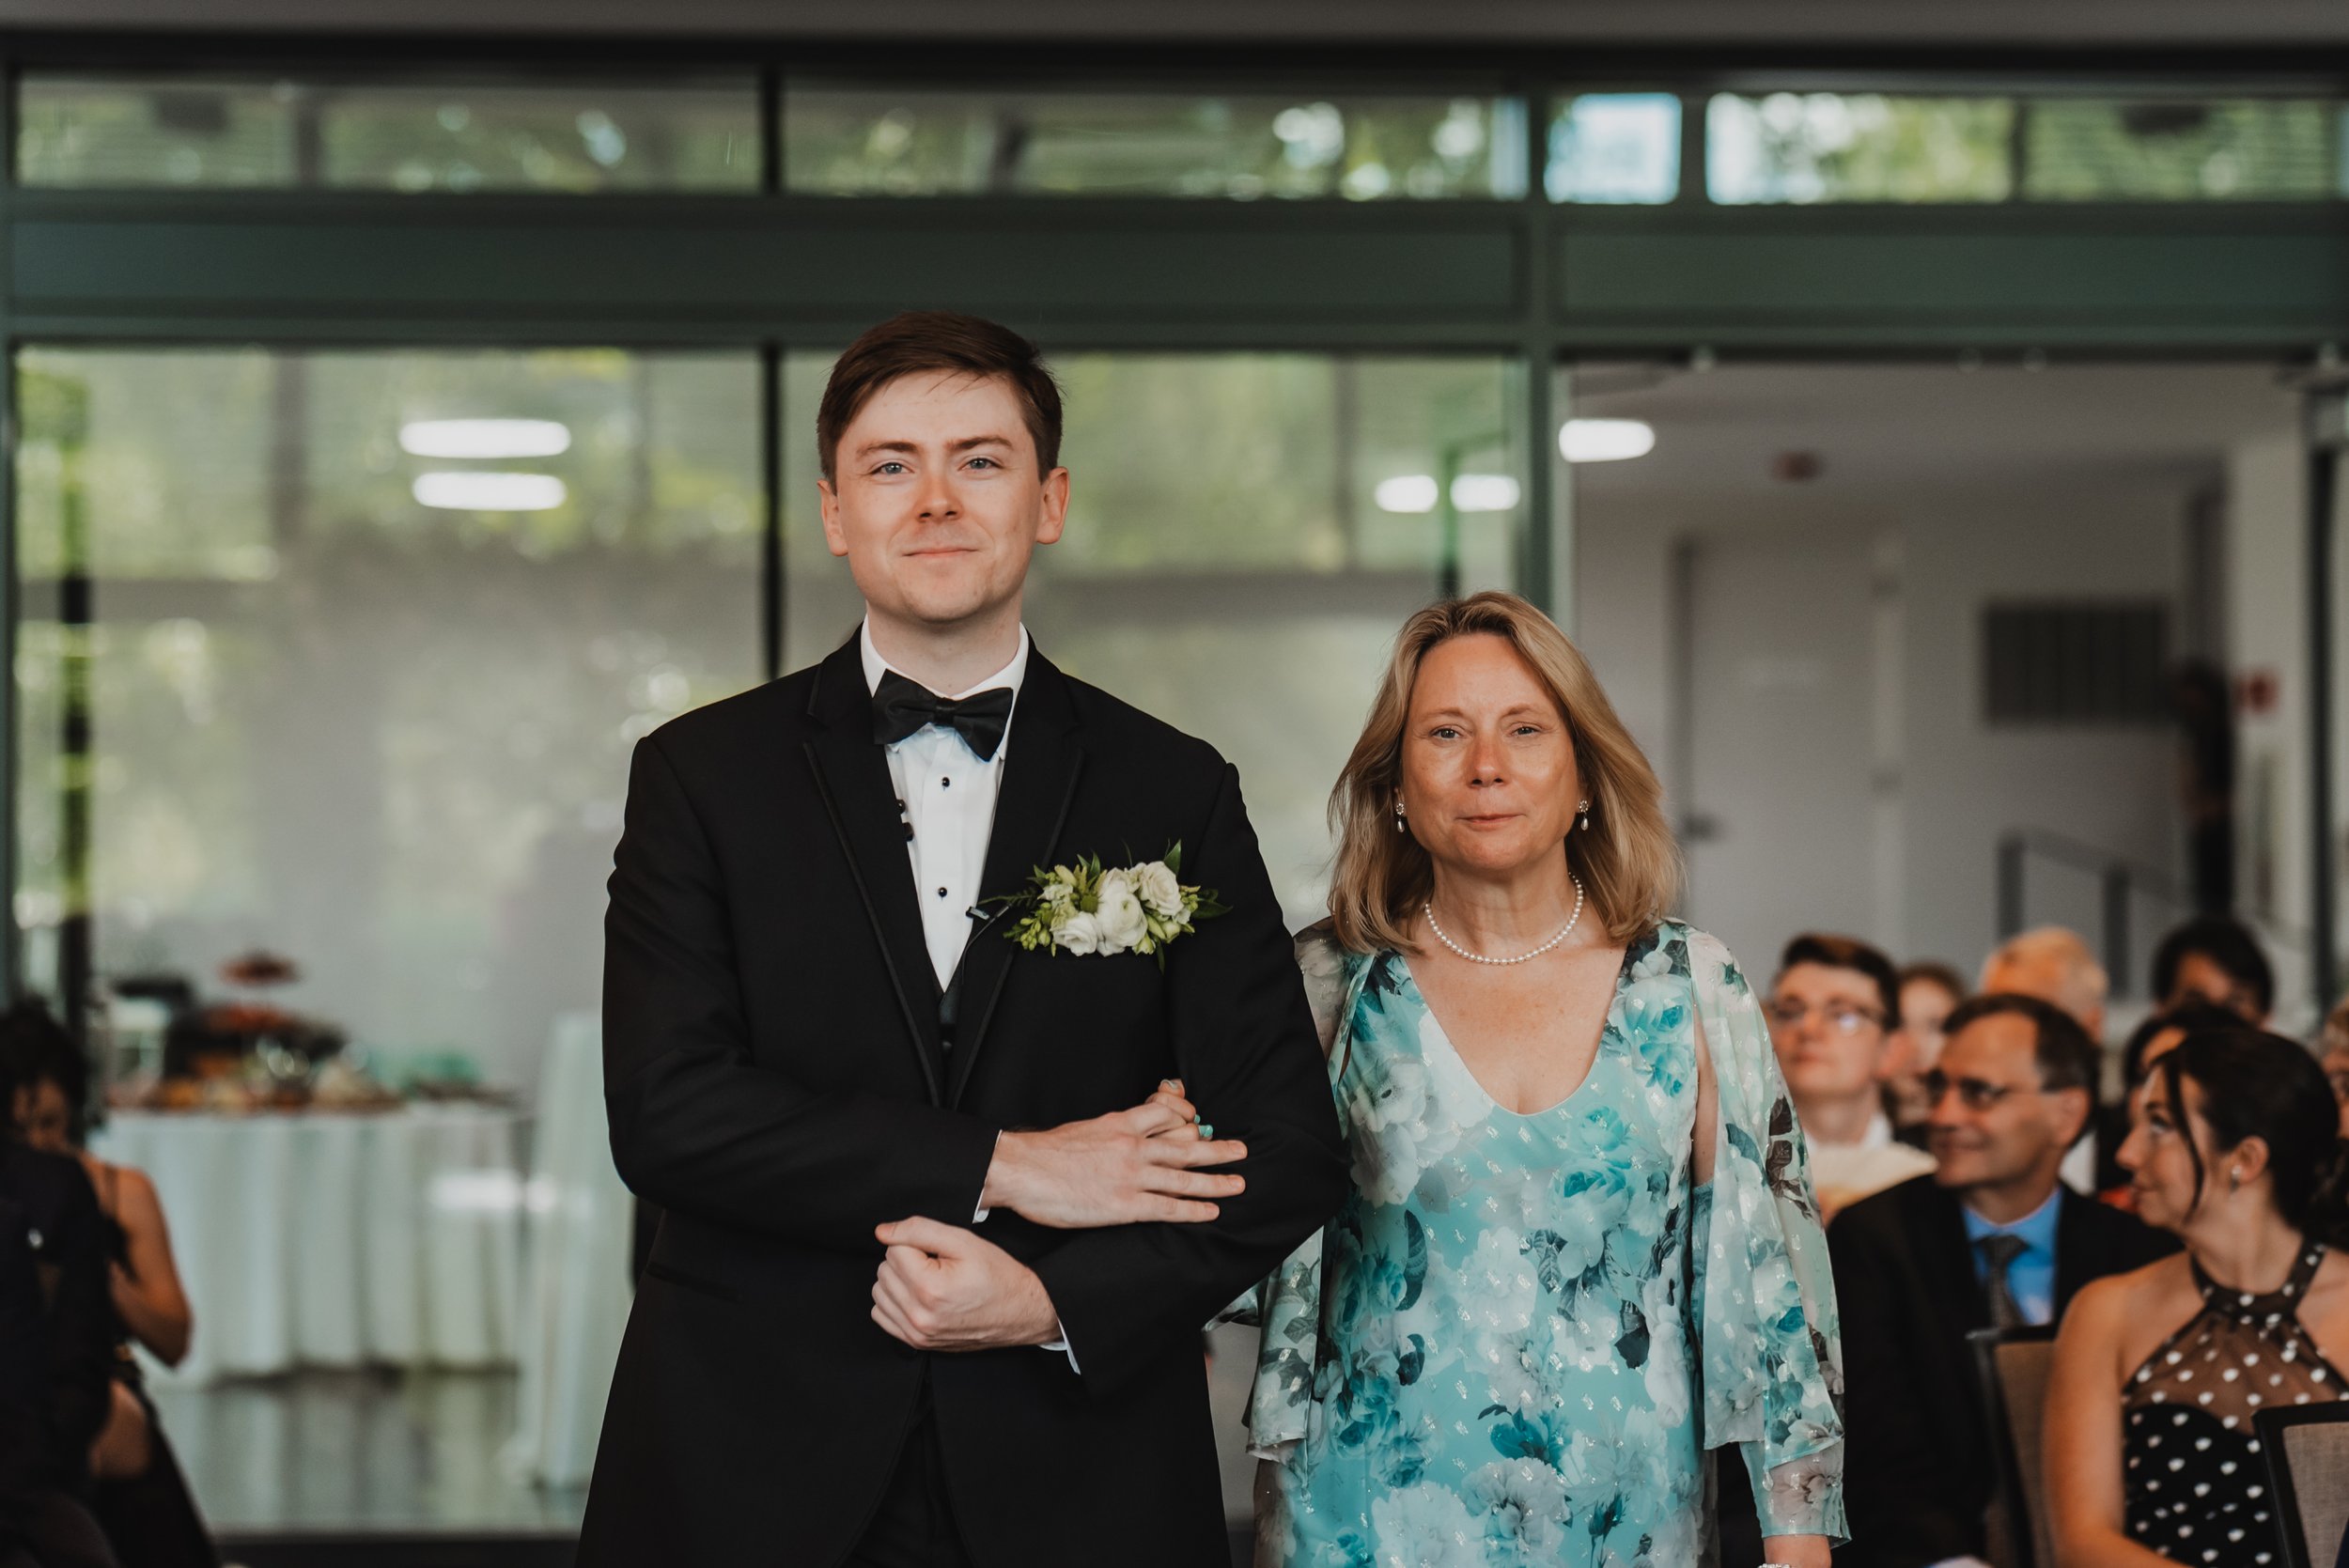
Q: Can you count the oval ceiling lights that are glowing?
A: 5